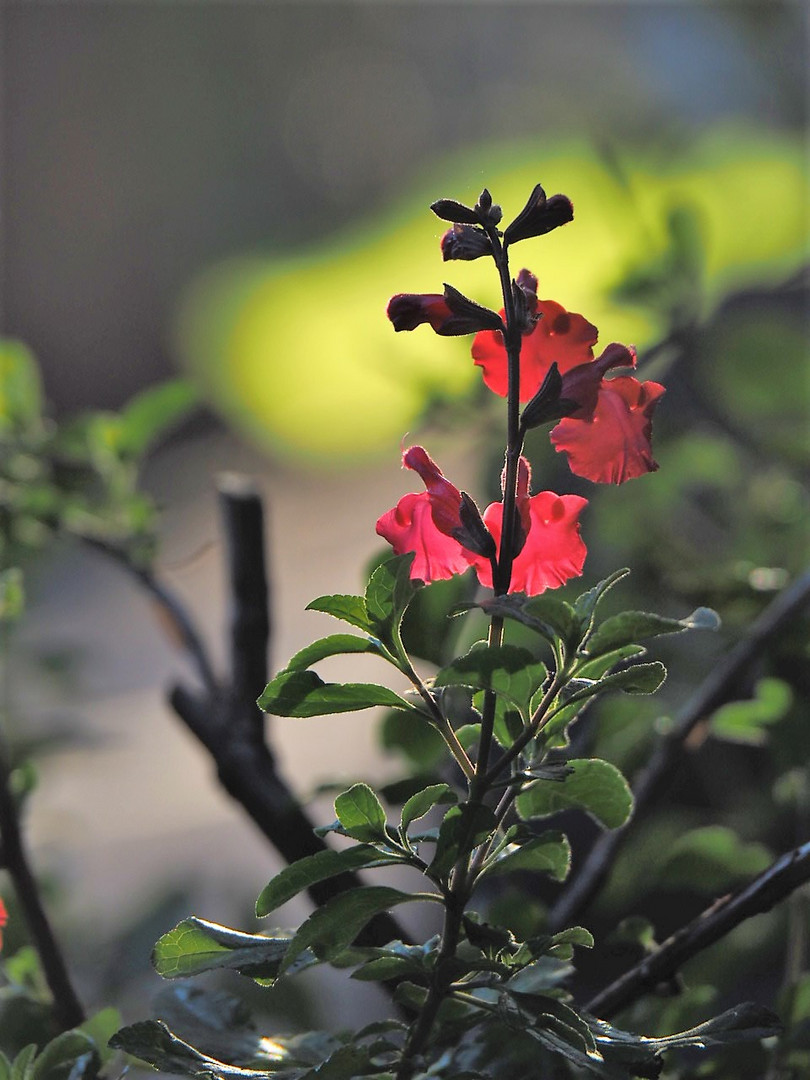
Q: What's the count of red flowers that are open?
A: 4